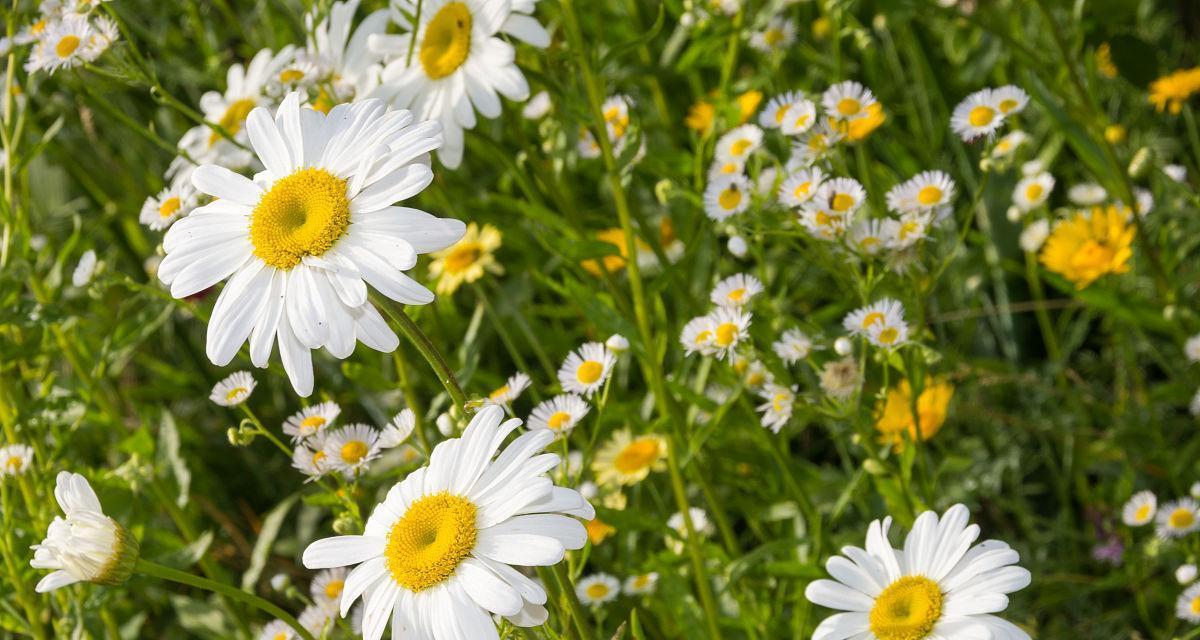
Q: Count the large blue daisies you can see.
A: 0